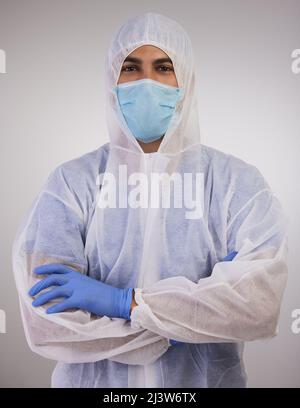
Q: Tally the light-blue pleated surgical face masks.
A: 1